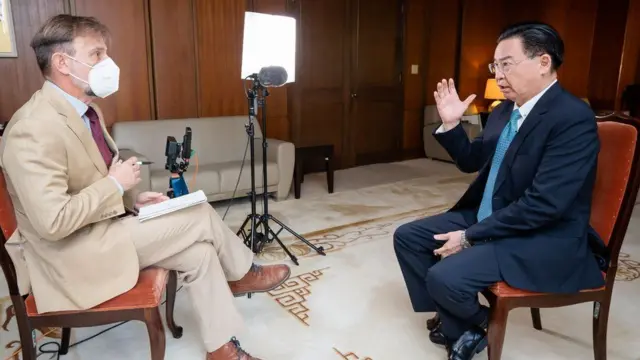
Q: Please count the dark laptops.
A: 0